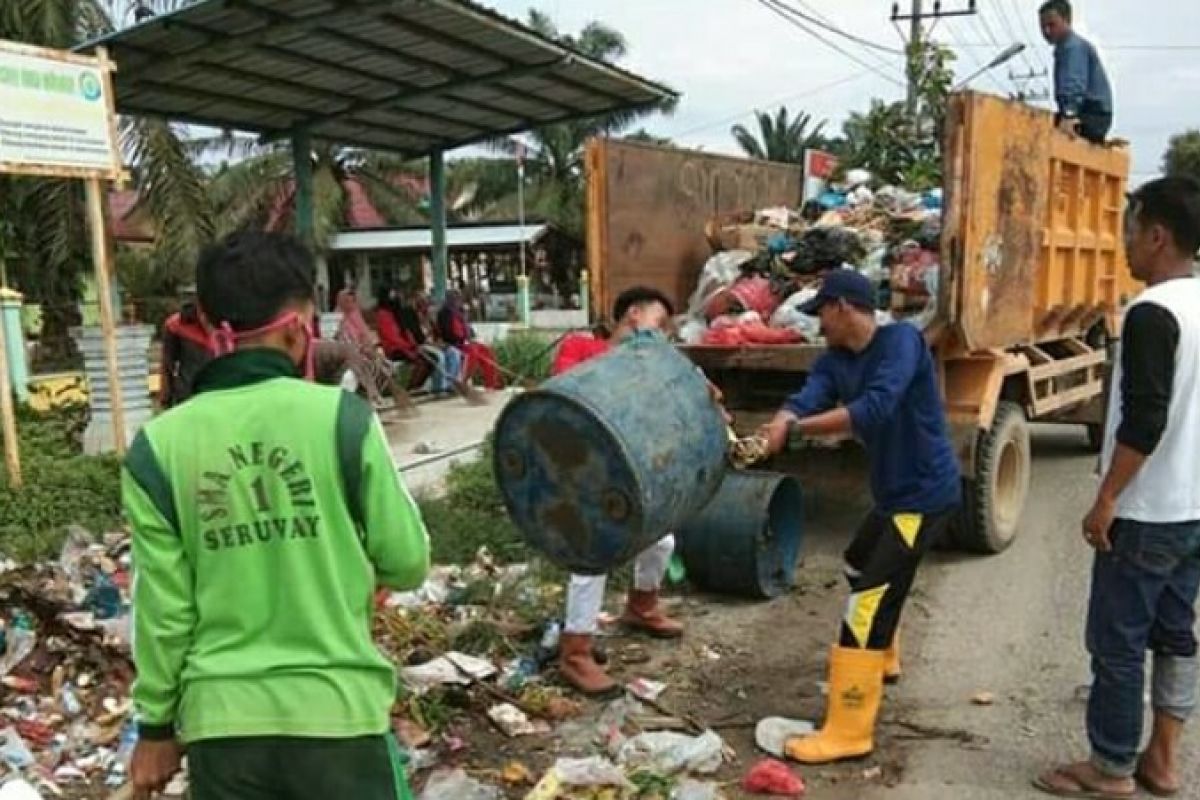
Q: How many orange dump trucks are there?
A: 1